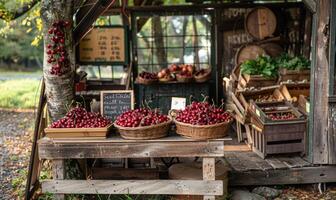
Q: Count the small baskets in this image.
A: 4